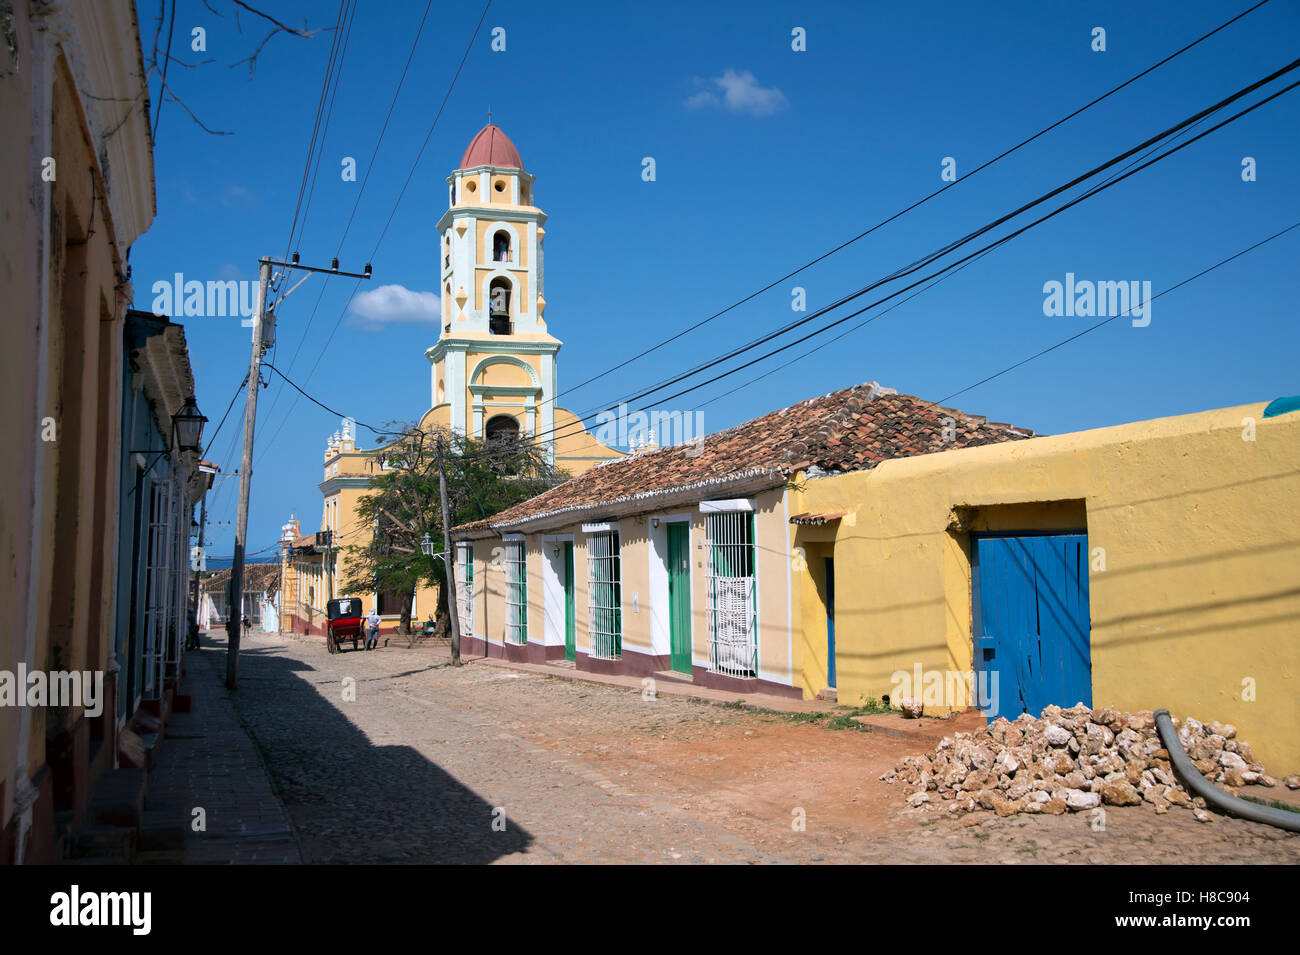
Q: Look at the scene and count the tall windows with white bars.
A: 4